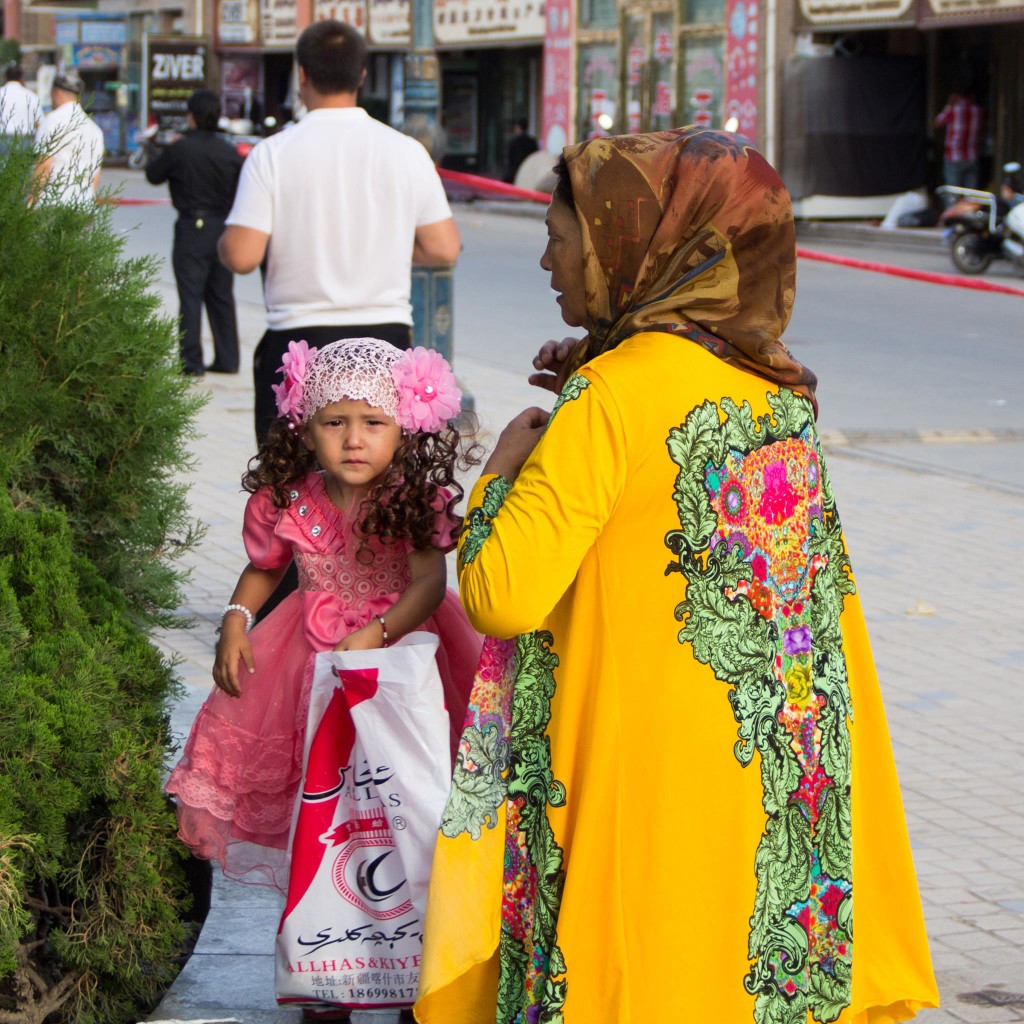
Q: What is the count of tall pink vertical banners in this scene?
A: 2